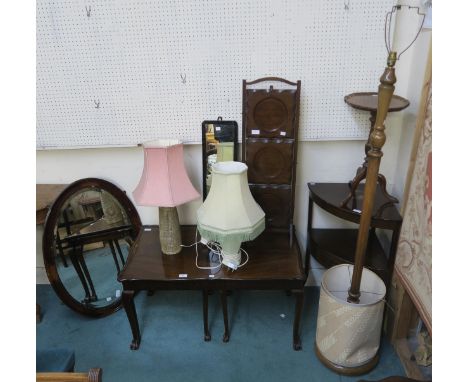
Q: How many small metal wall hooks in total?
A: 4